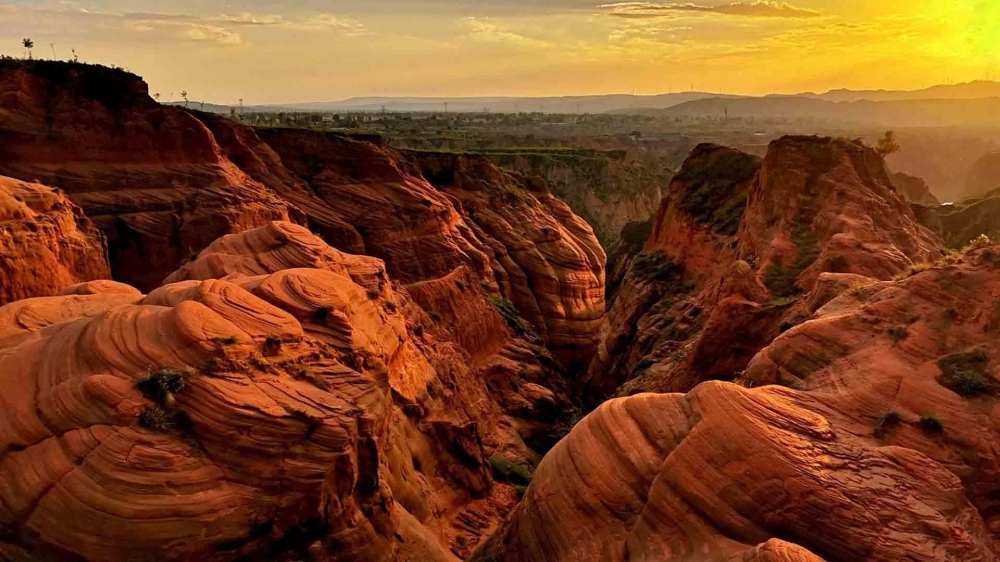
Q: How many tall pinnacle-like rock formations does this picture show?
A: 2